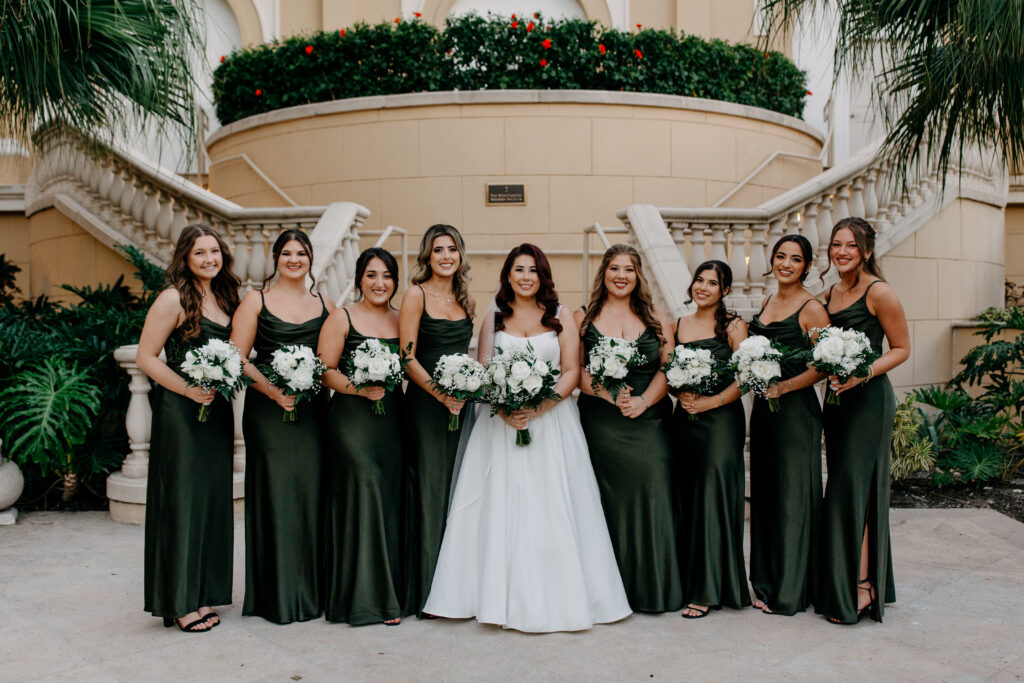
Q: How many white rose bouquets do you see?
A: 9